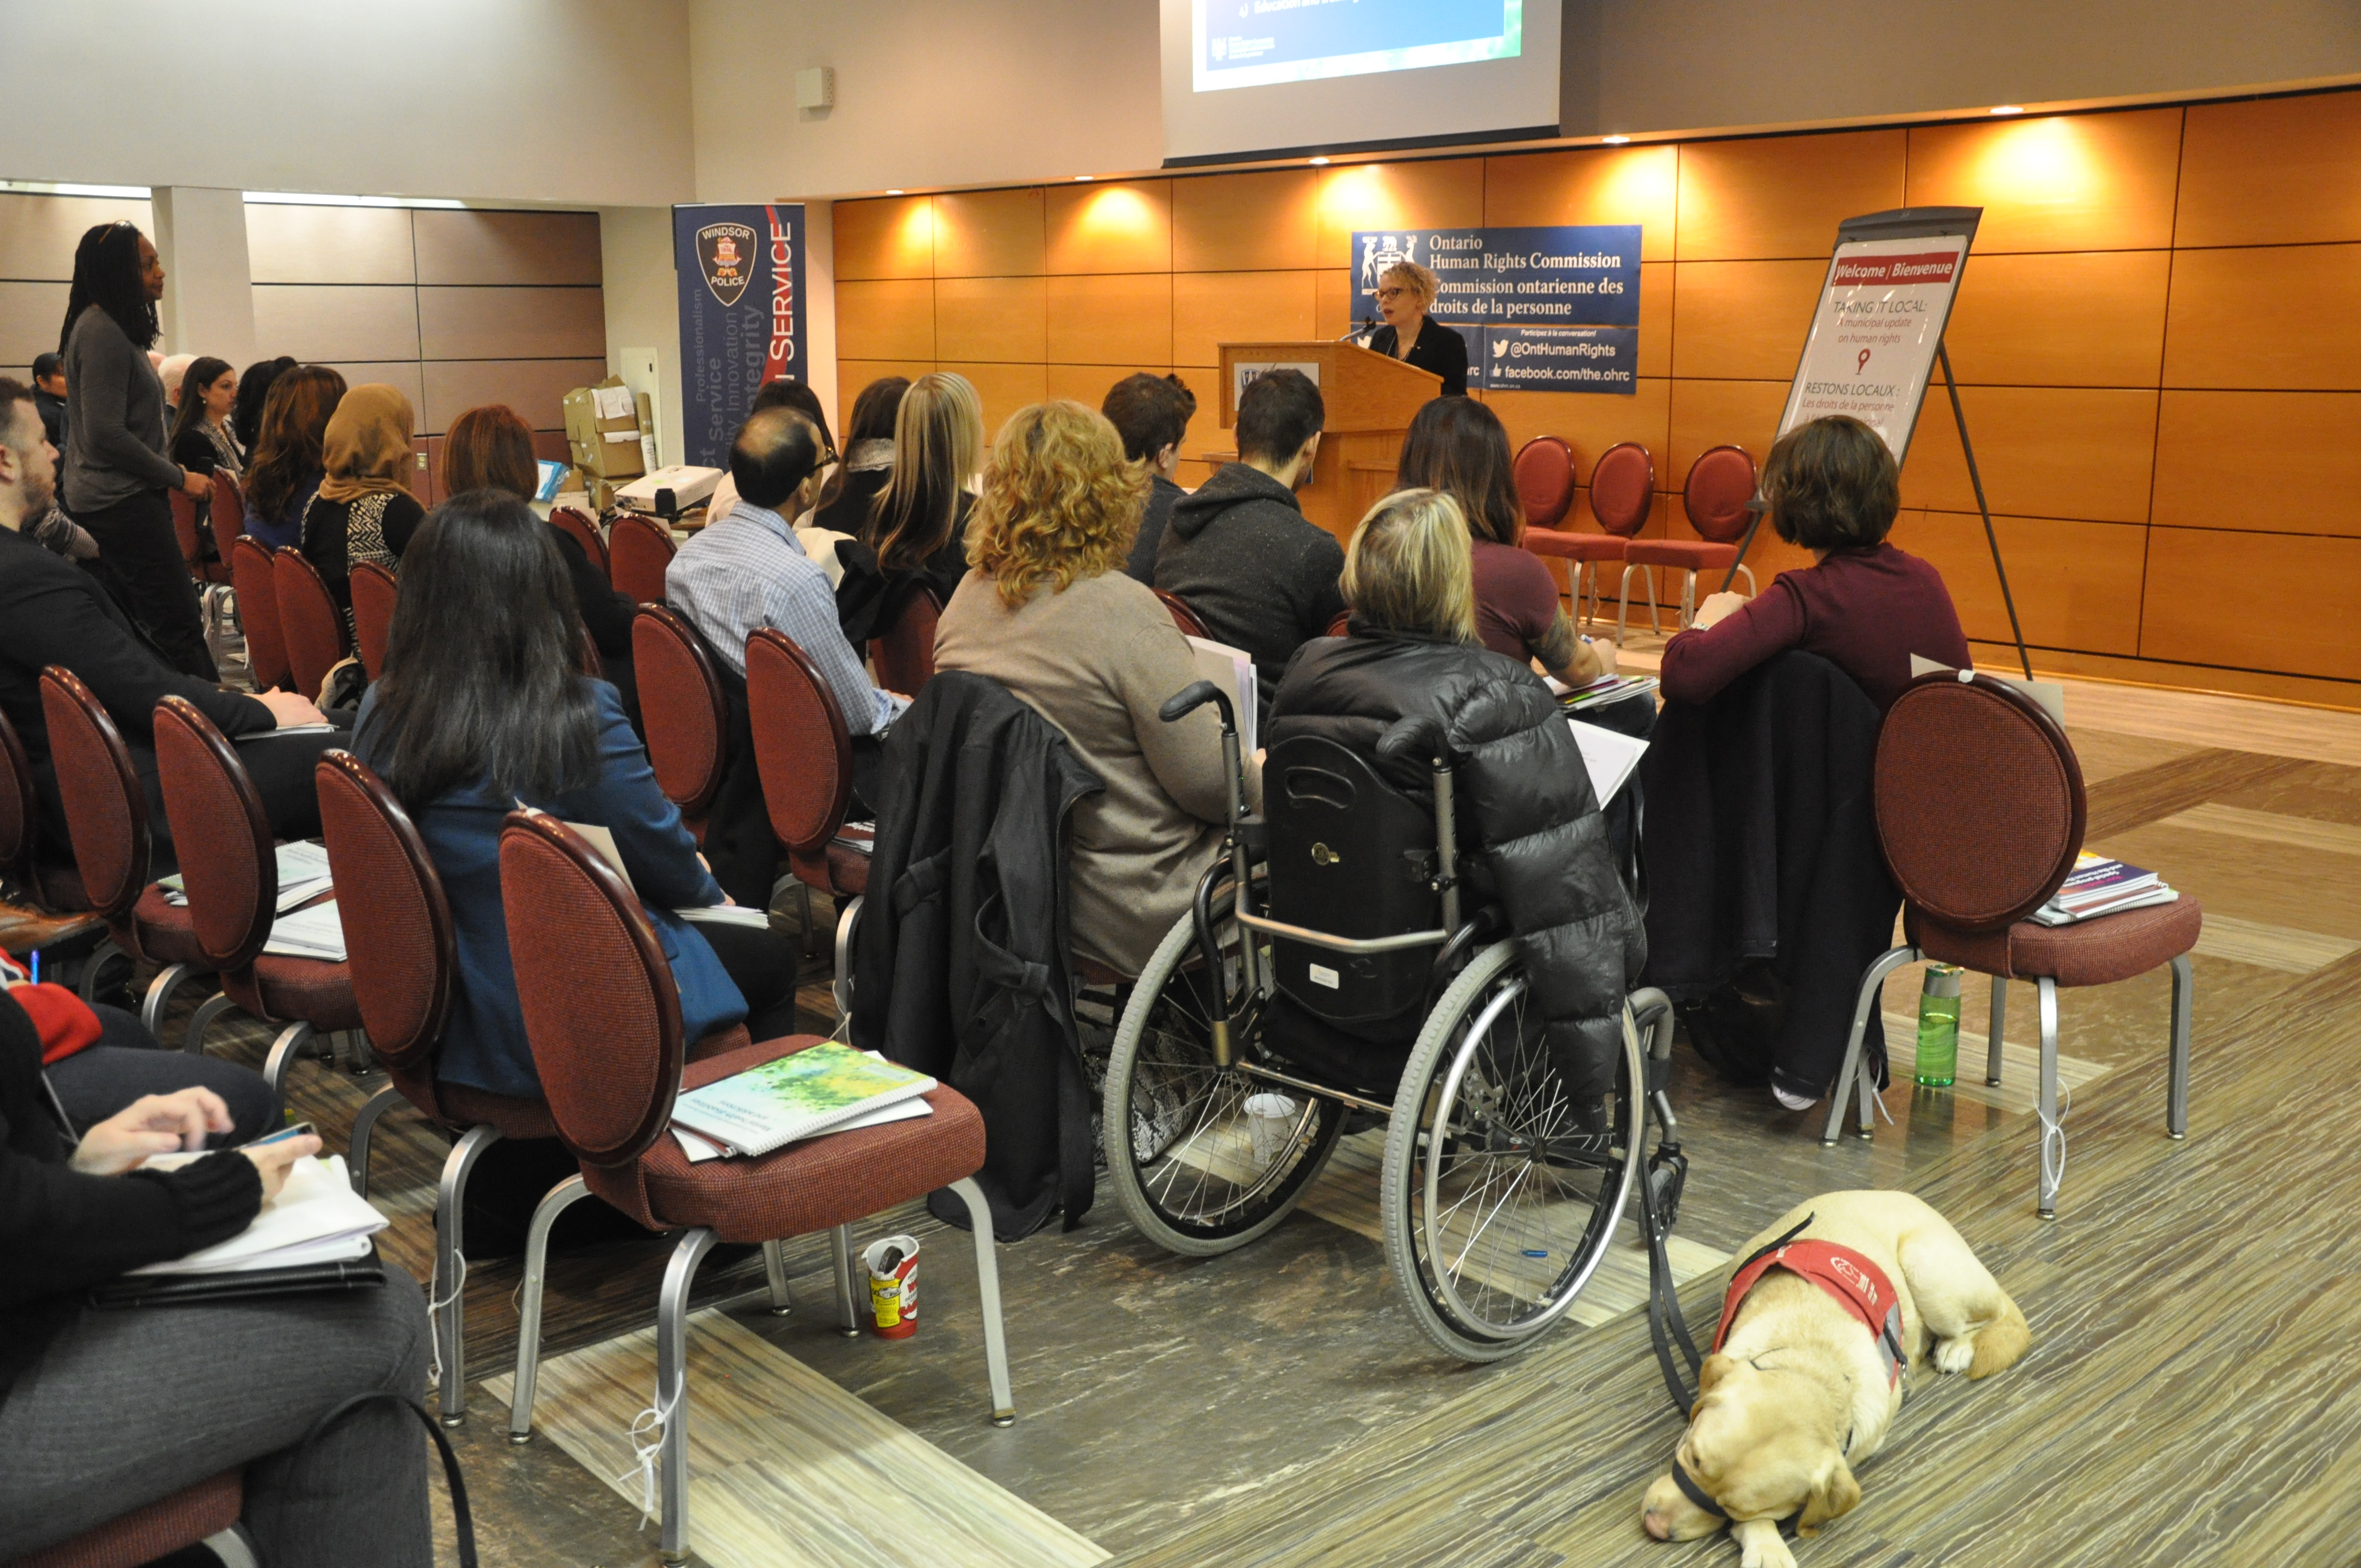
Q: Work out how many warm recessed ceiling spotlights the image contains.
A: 5